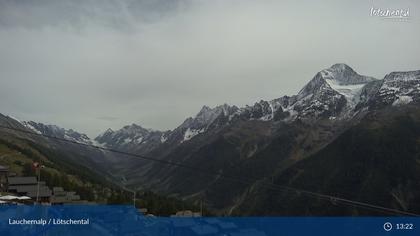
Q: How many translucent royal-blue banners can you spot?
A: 1